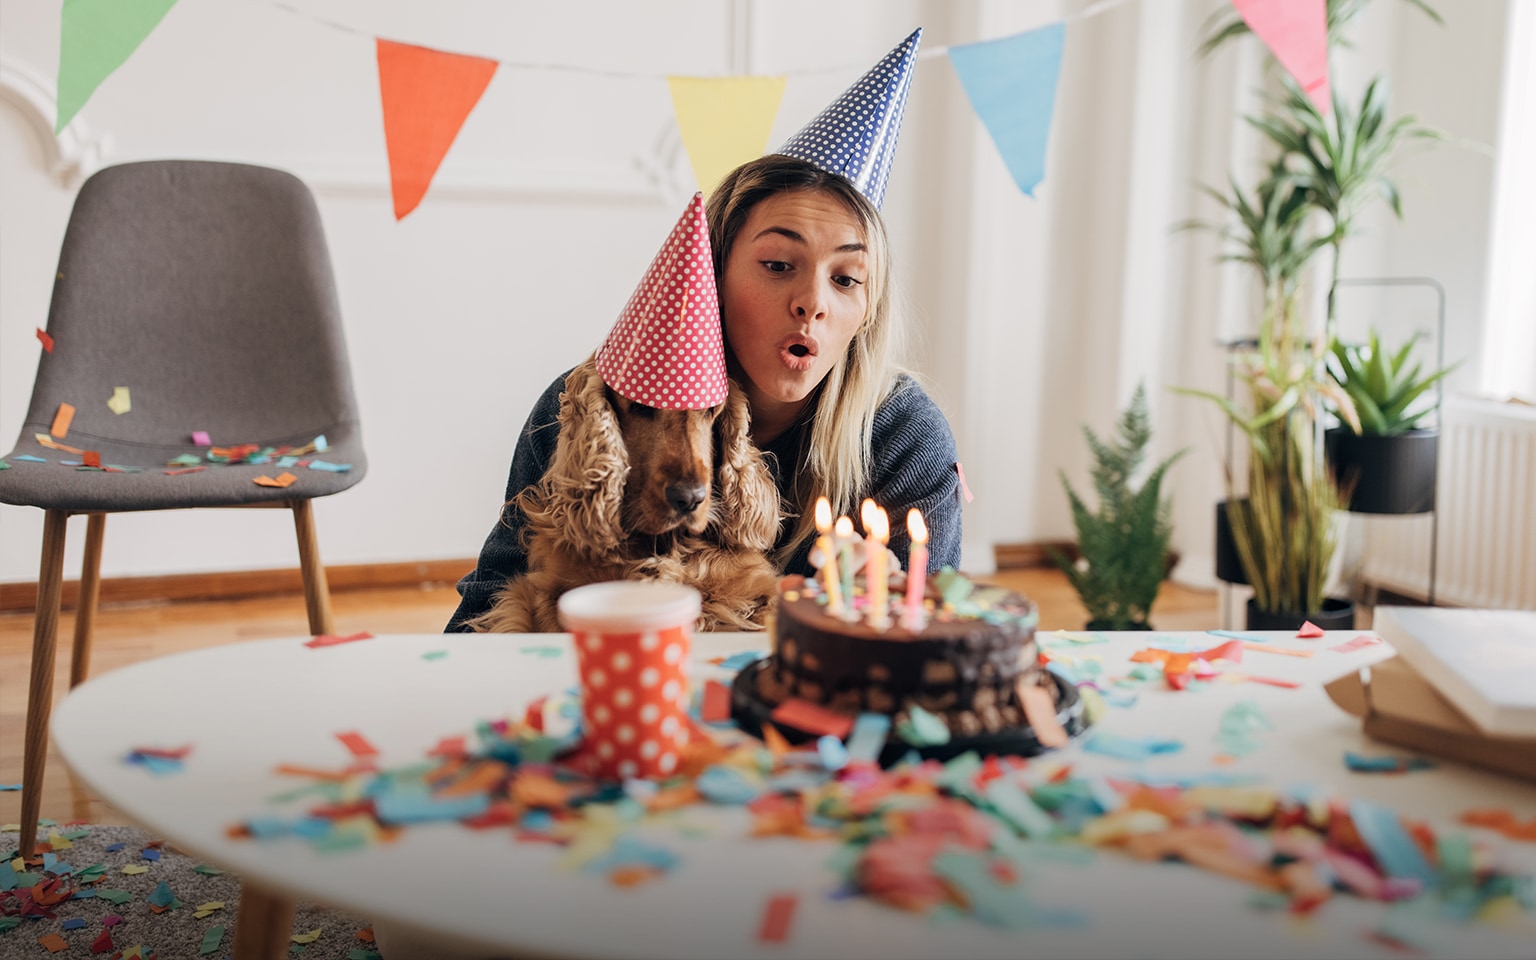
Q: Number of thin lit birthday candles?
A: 5